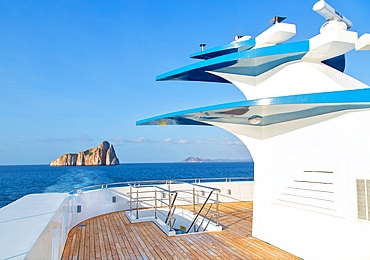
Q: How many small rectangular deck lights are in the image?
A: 5